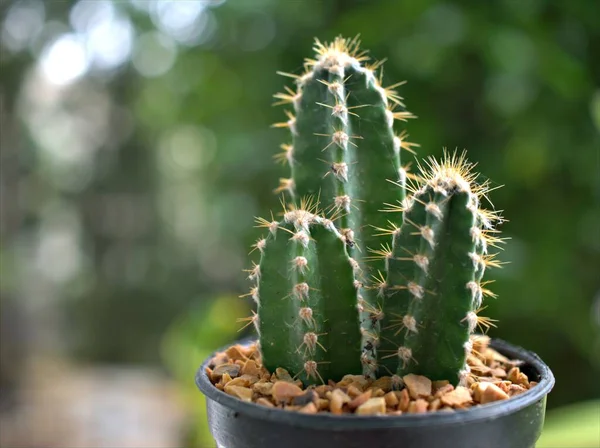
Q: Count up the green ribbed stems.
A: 3